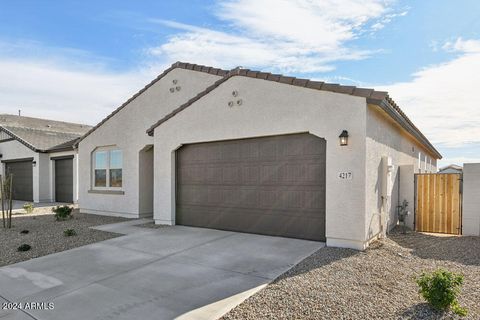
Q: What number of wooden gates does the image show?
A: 1